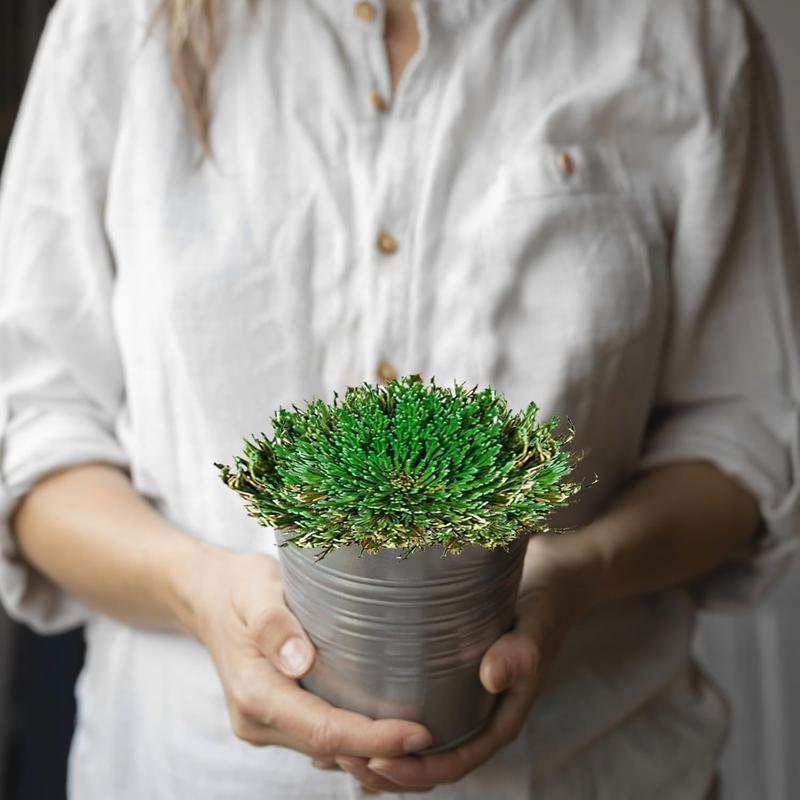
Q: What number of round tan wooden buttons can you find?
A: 5